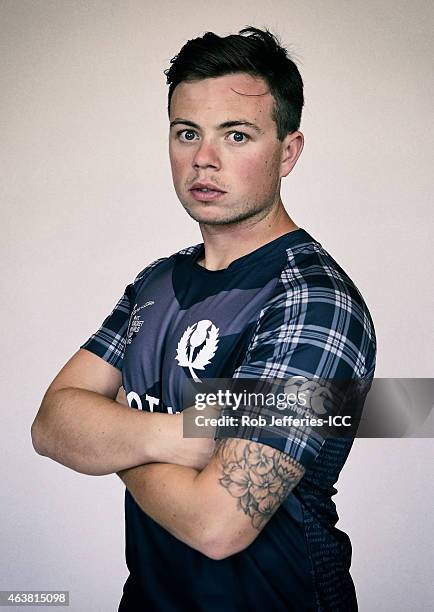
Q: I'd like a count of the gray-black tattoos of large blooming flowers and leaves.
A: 1